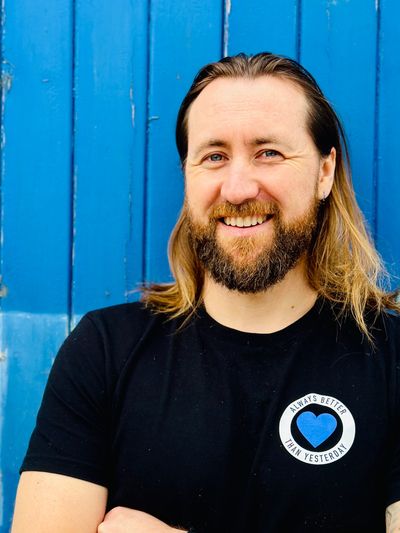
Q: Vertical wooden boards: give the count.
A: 6